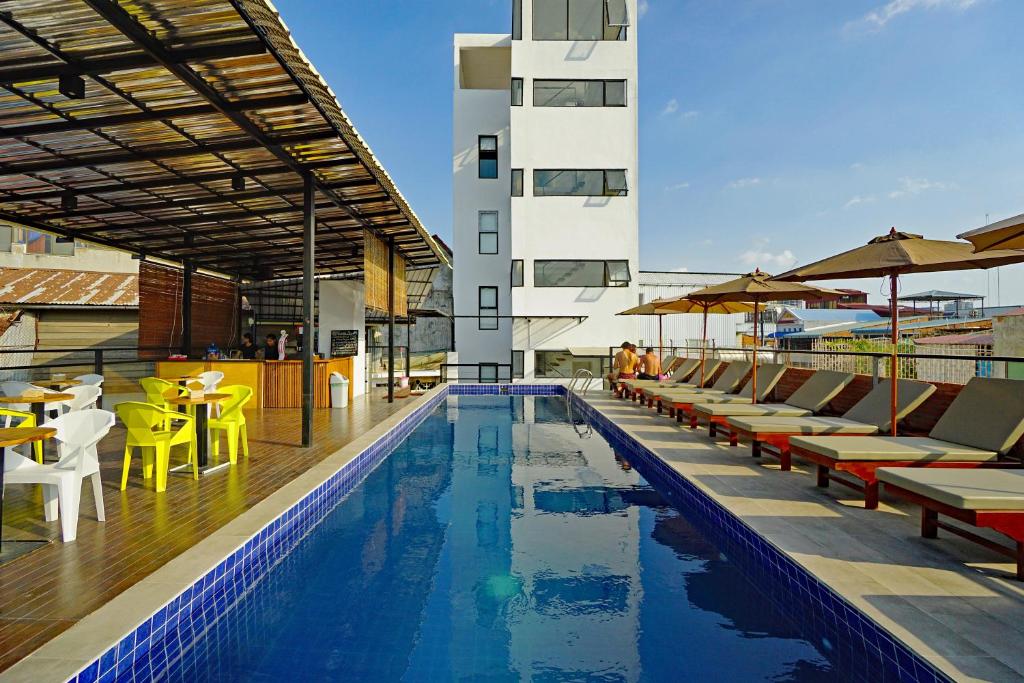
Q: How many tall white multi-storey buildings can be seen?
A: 1